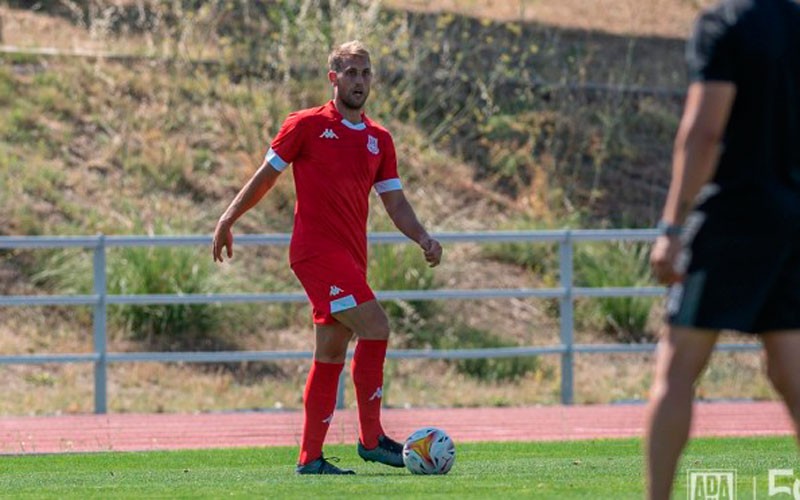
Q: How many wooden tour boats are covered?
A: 0